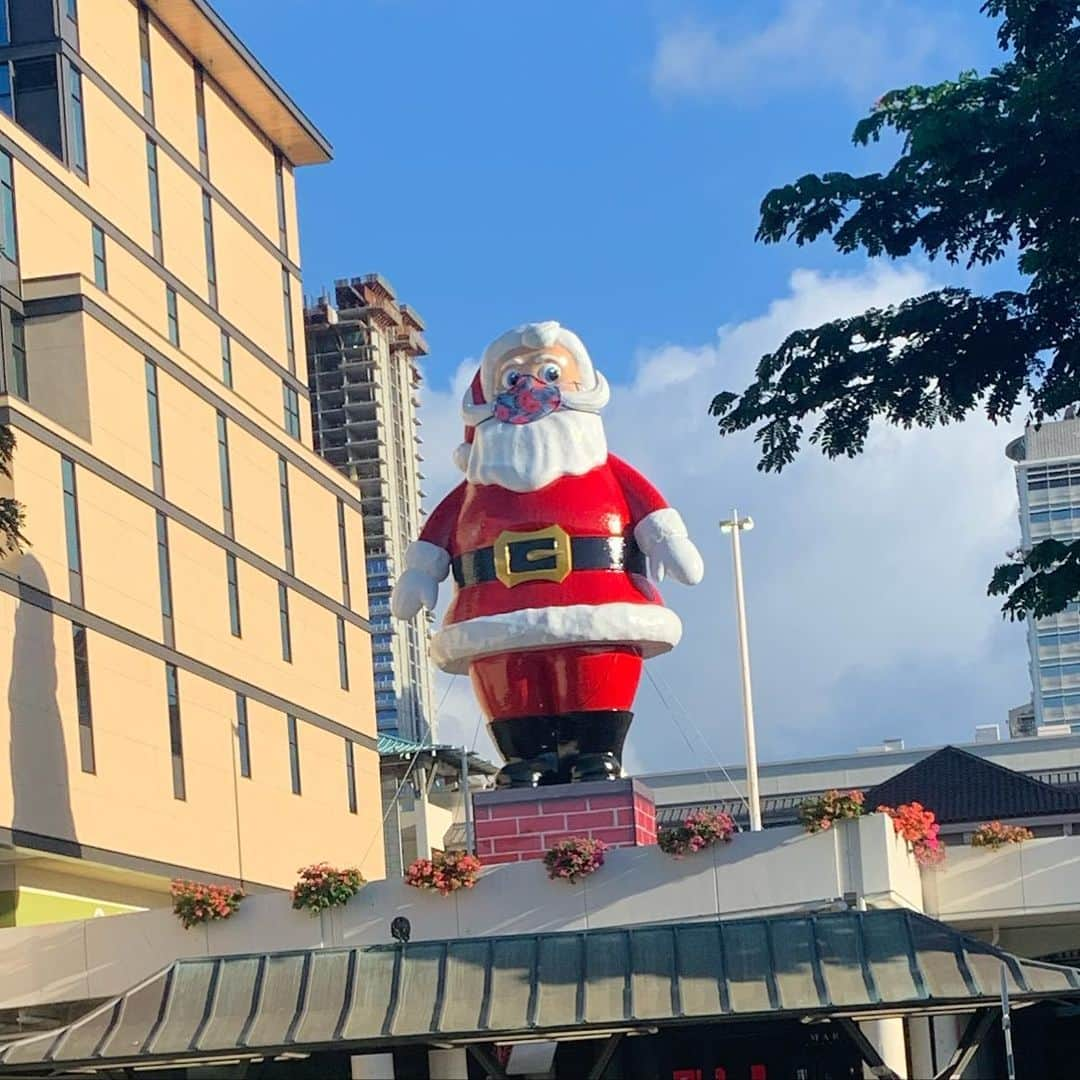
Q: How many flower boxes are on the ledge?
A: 8